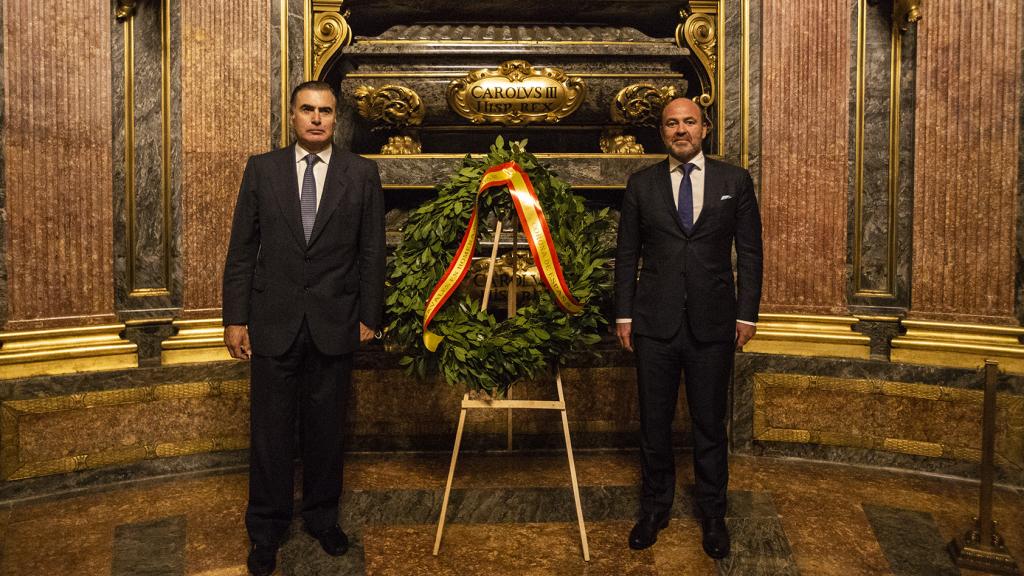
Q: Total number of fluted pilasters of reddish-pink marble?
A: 4